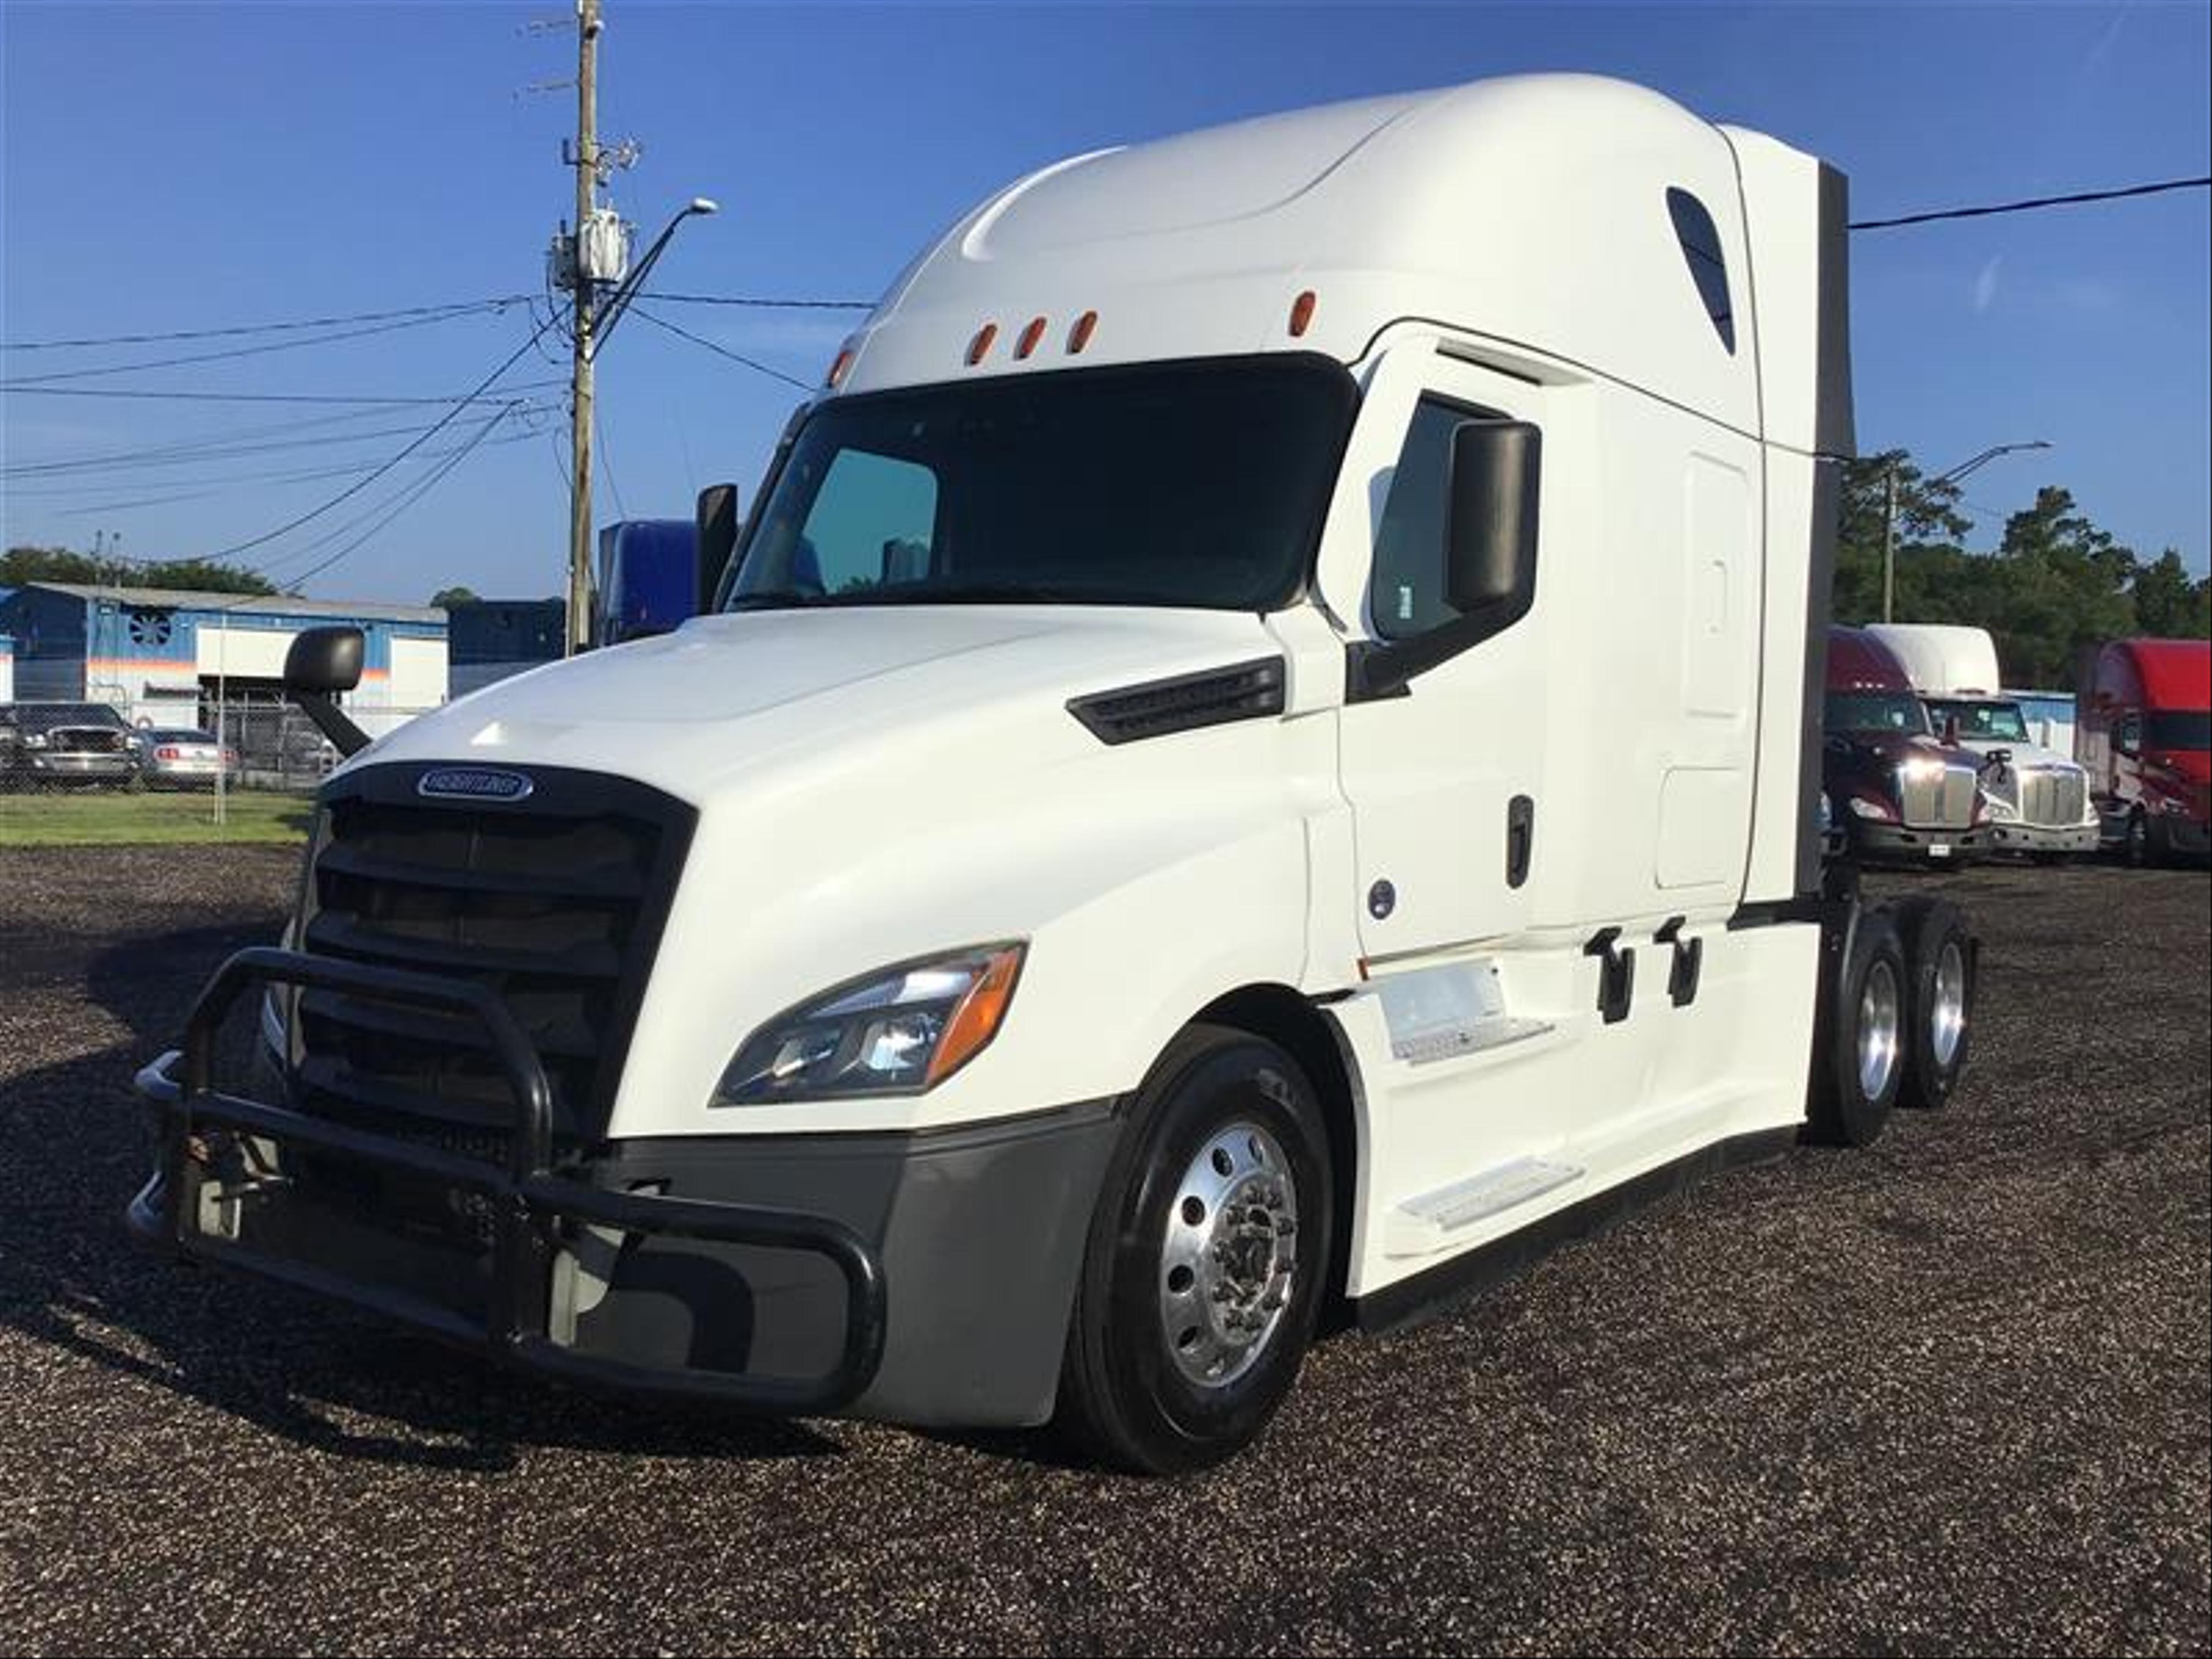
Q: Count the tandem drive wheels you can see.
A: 2